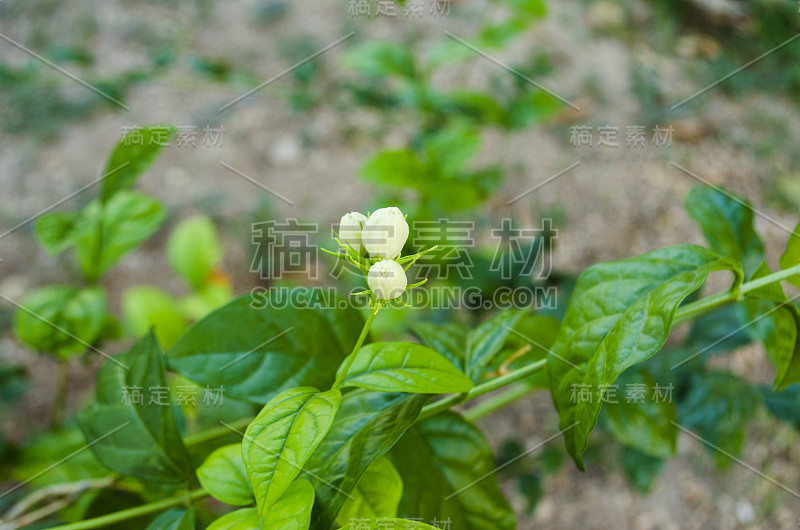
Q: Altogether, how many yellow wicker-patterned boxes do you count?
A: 0